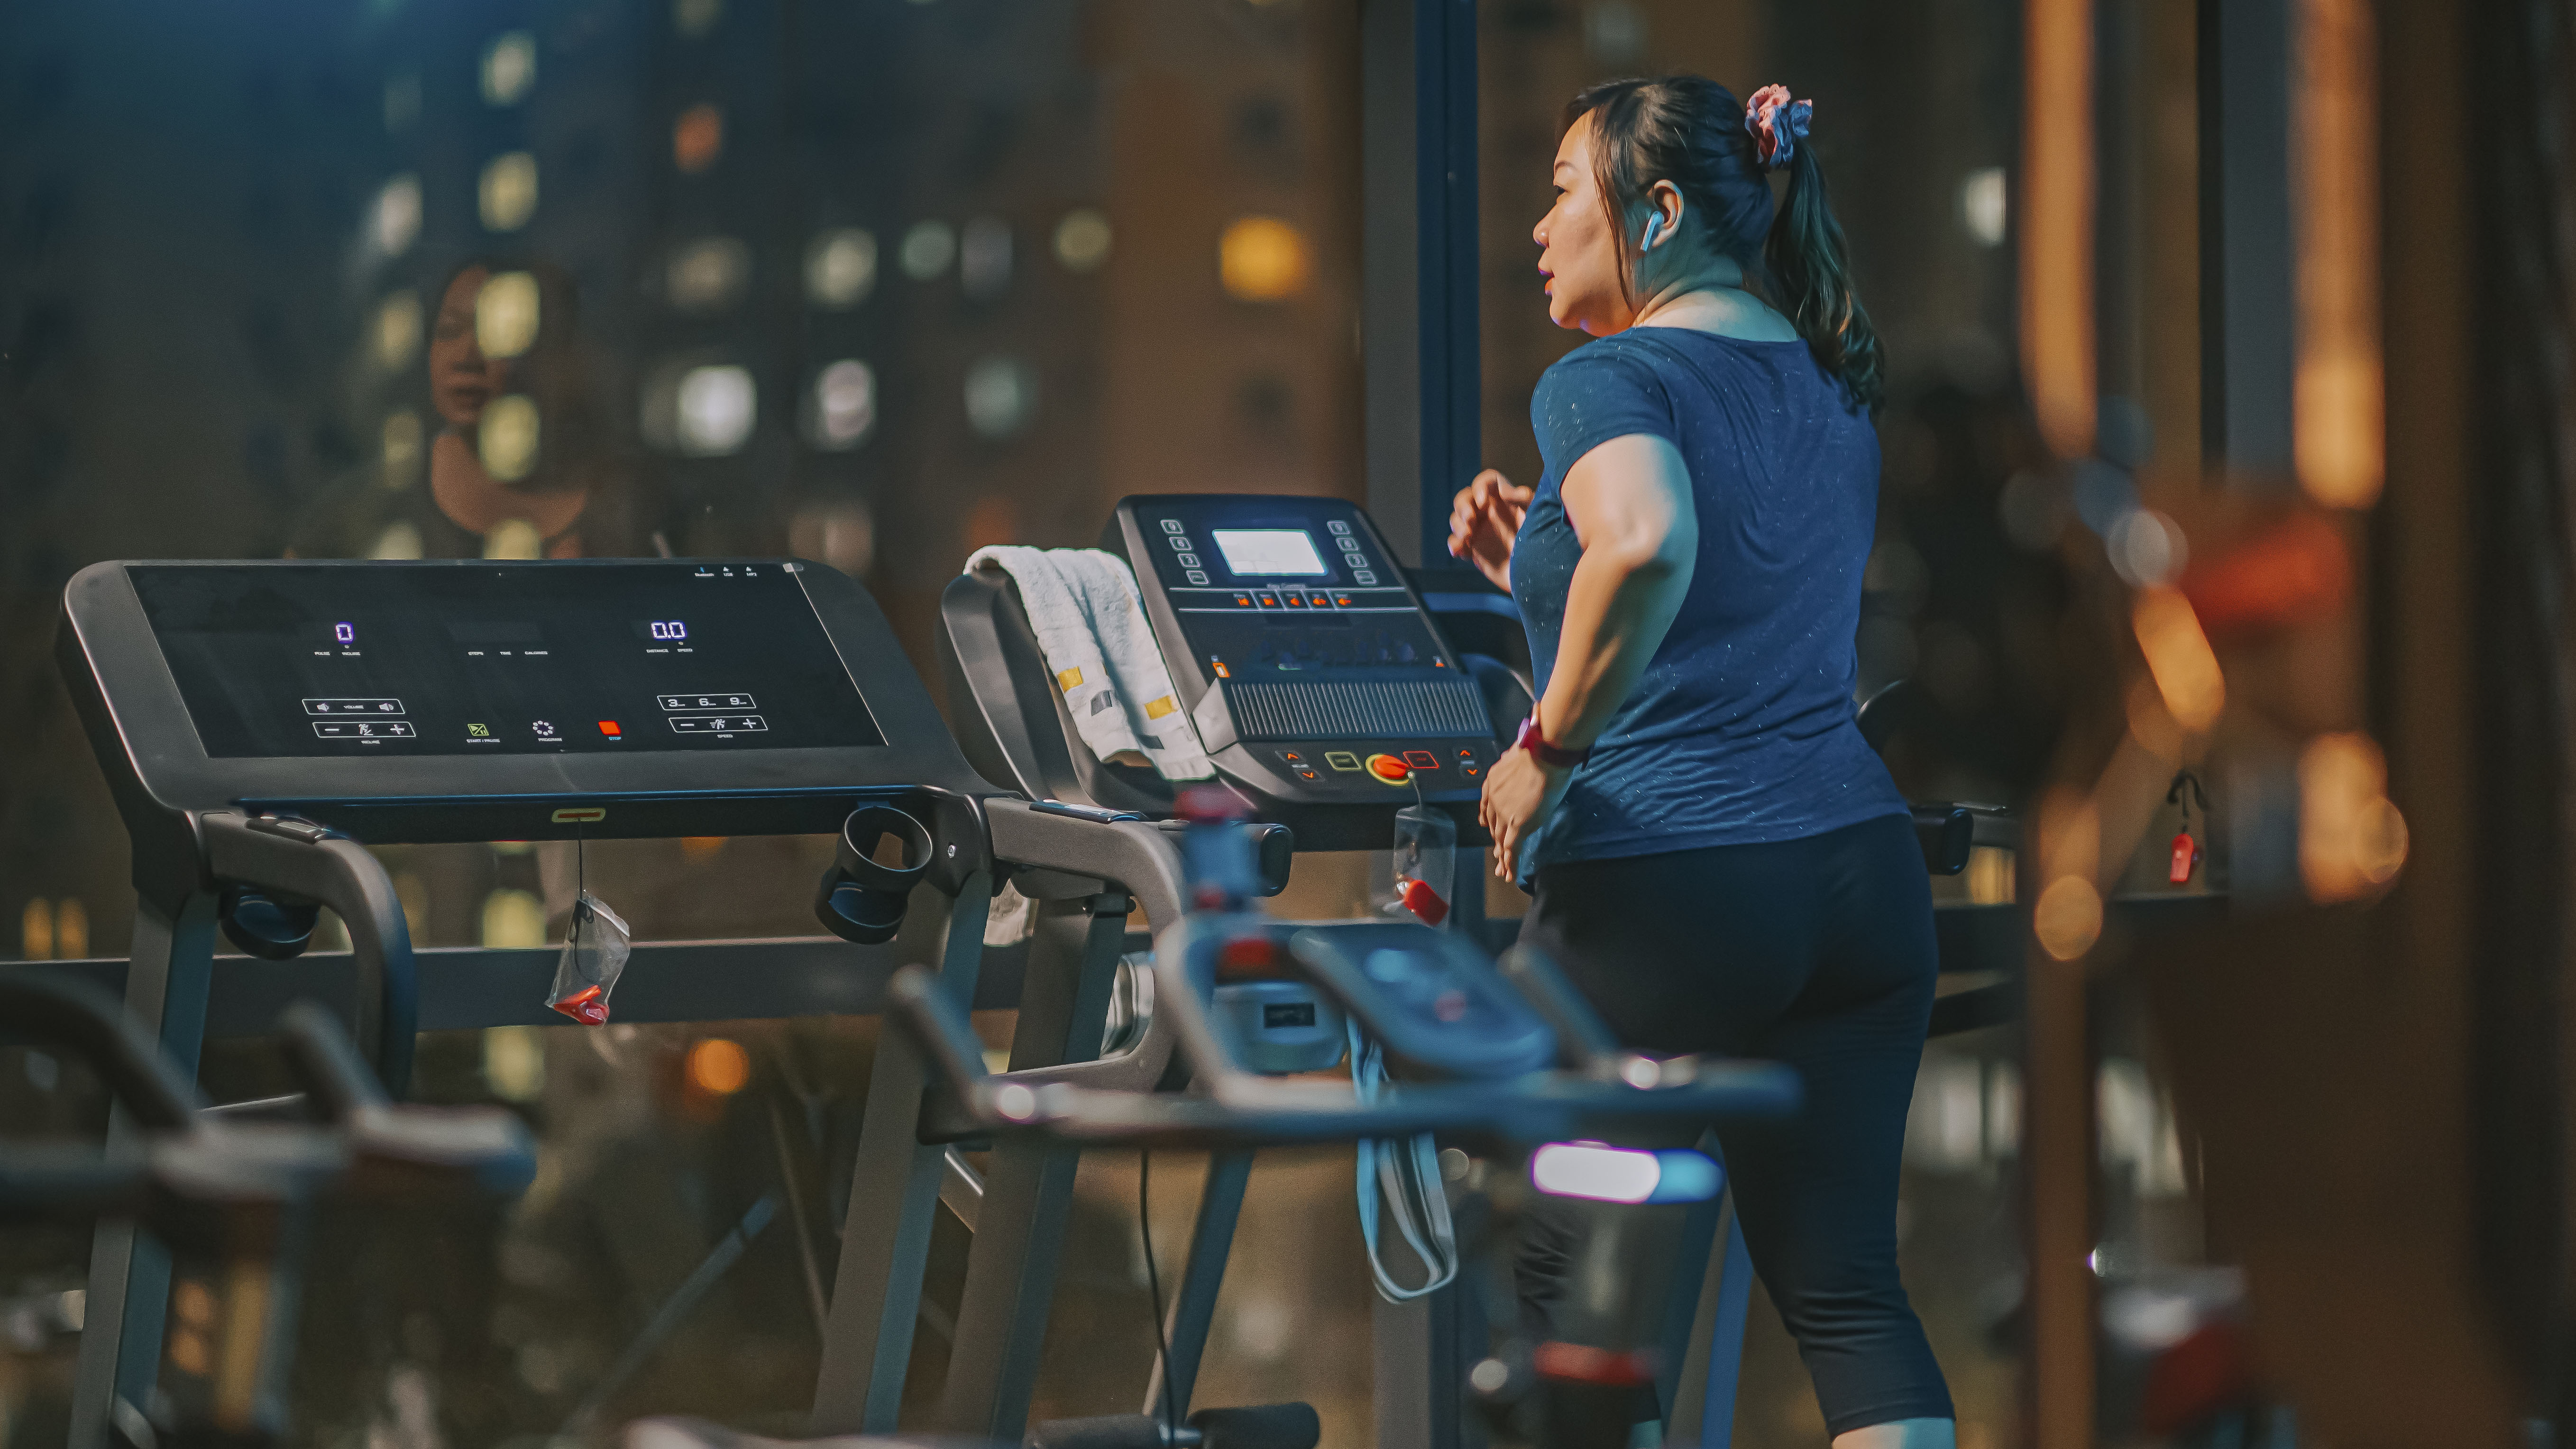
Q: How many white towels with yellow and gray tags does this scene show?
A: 1